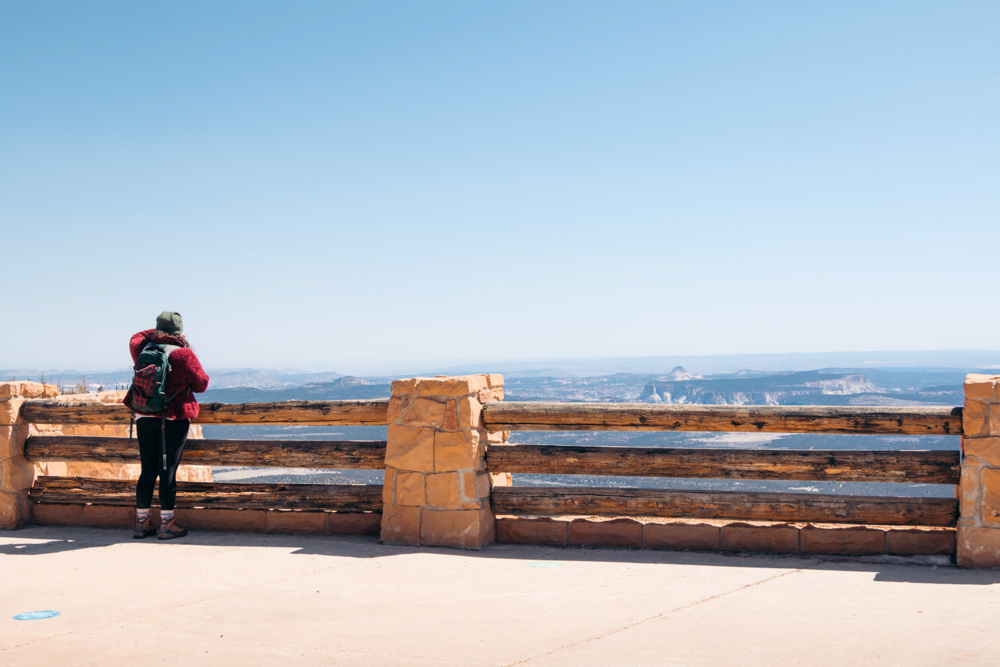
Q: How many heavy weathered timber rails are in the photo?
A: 6